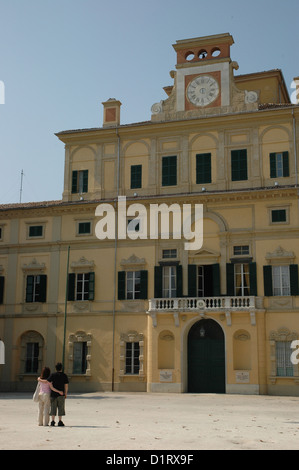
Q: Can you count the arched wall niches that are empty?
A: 2